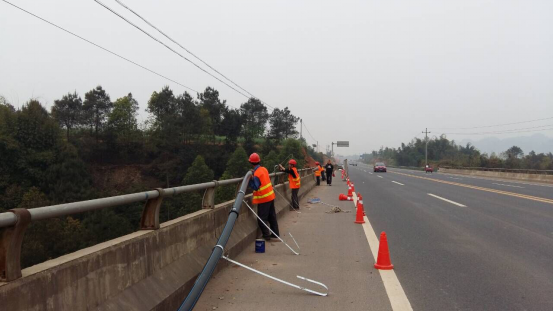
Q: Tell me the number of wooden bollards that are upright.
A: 0